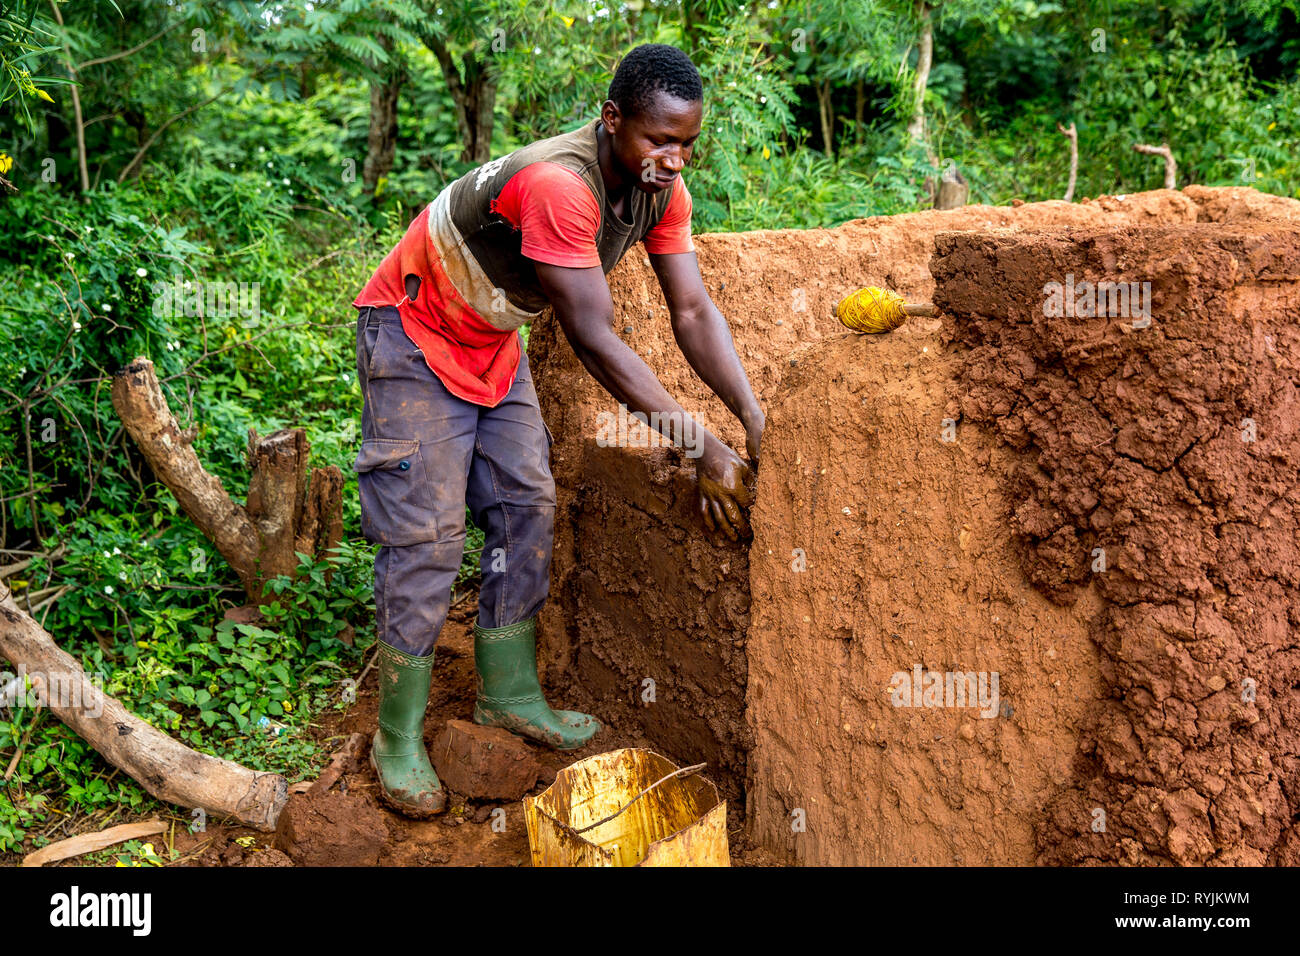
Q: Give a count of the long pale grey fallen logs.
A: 1